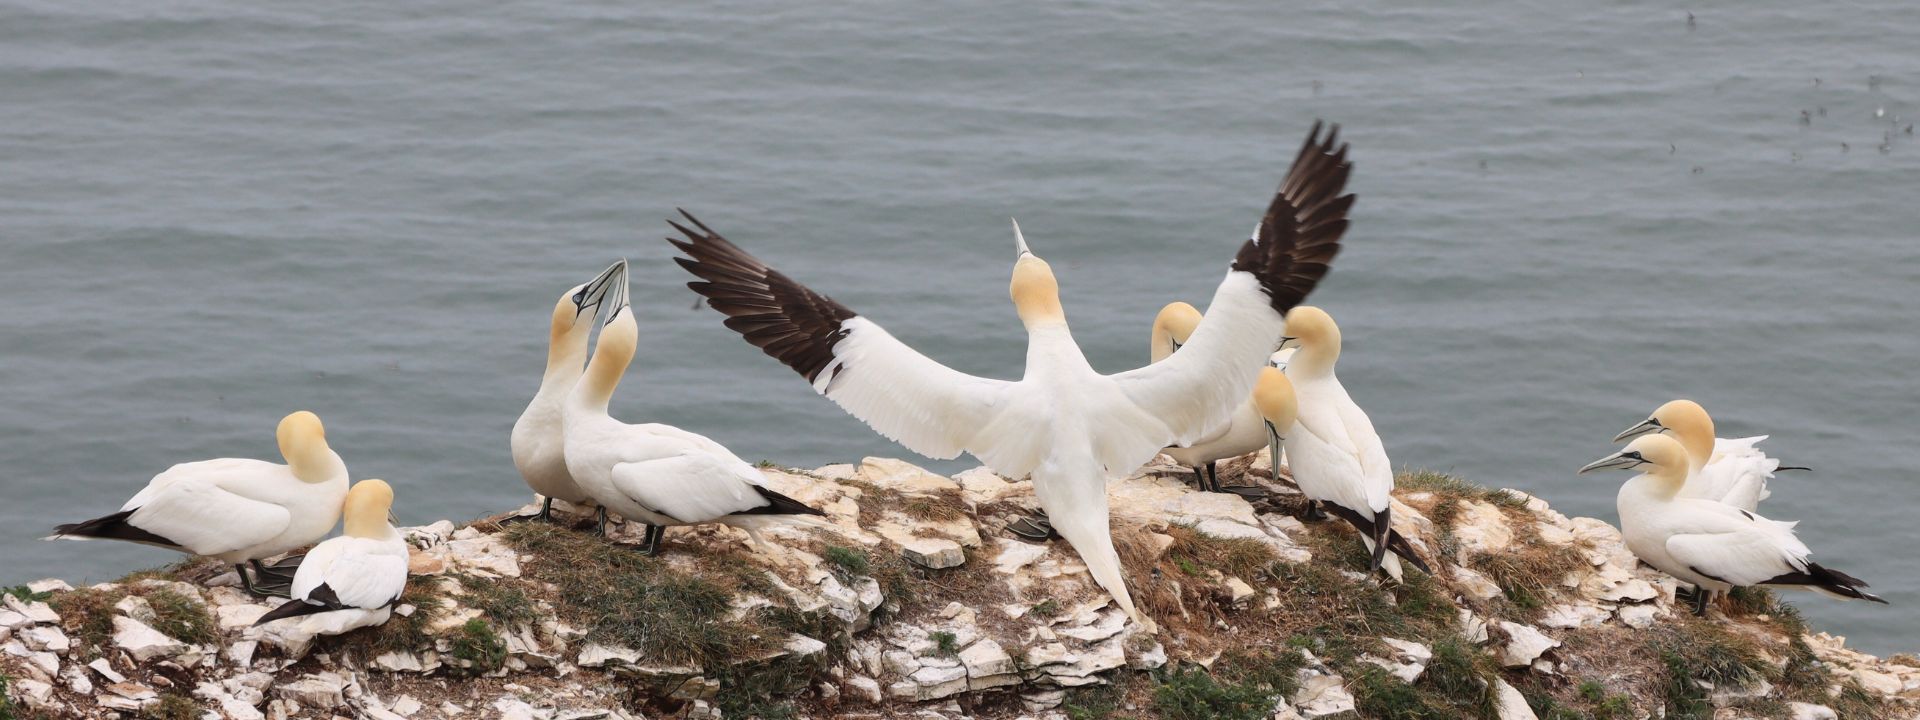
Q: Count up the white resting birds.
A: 9